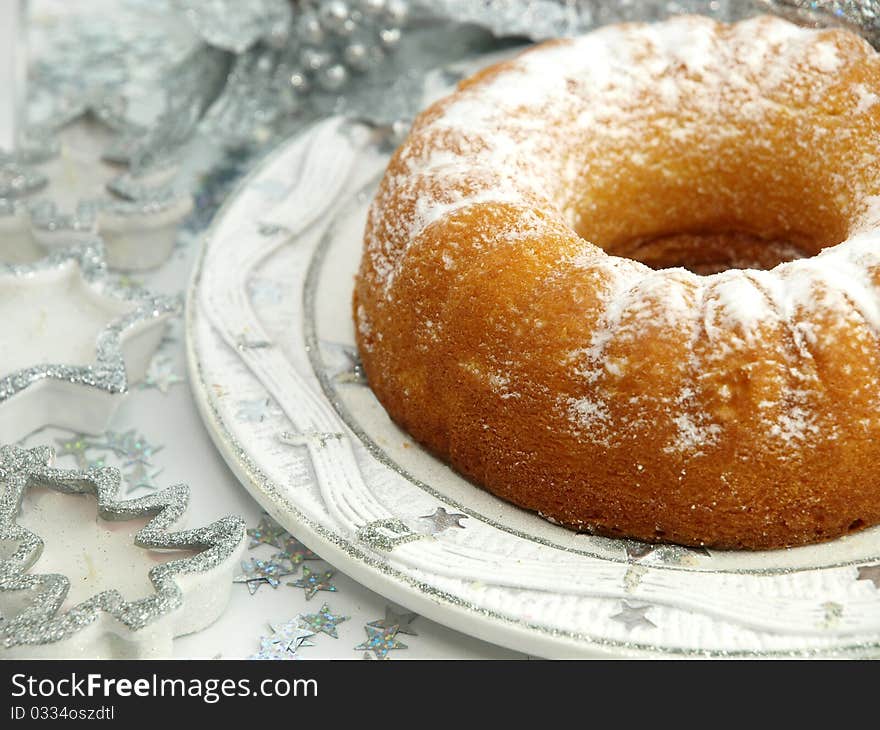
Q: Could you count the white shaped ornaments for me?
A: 3